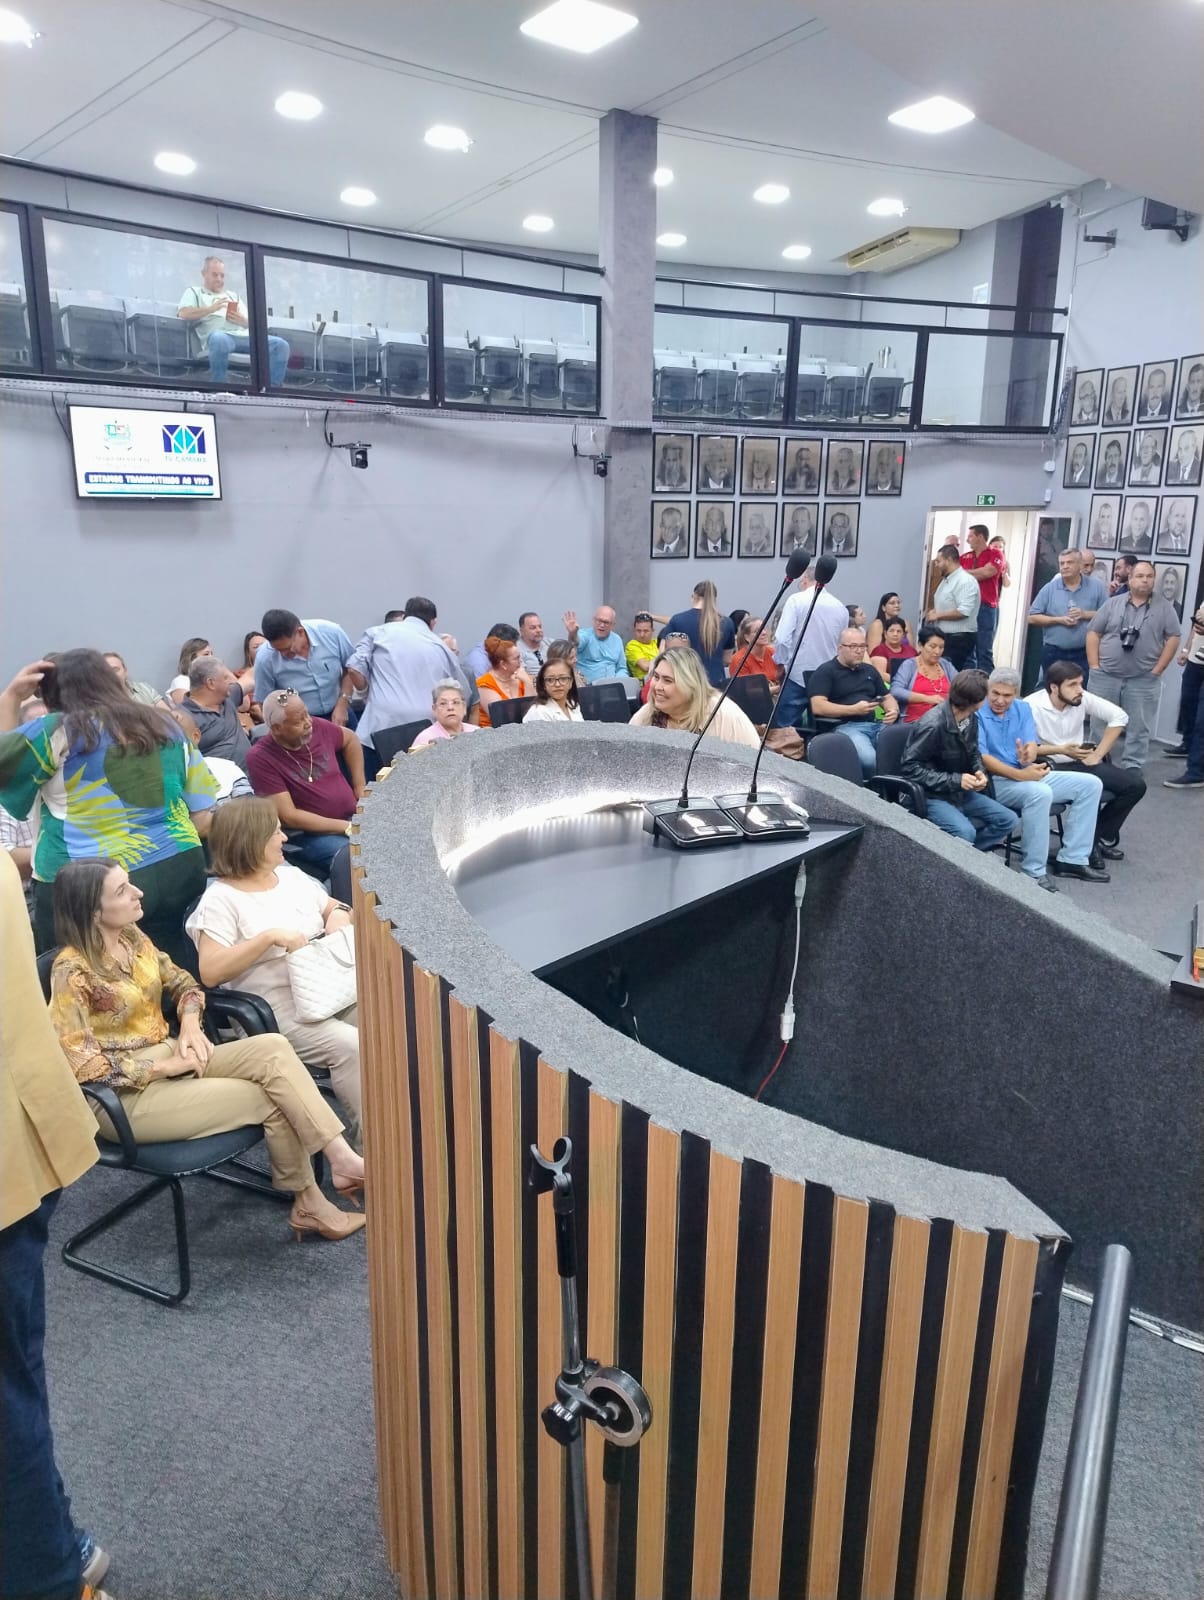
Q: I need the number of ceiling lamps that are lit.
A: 13